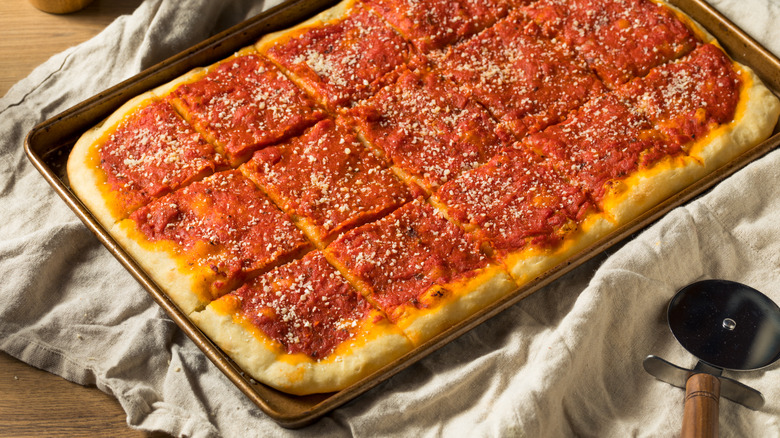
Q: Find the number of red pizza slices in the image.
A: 14